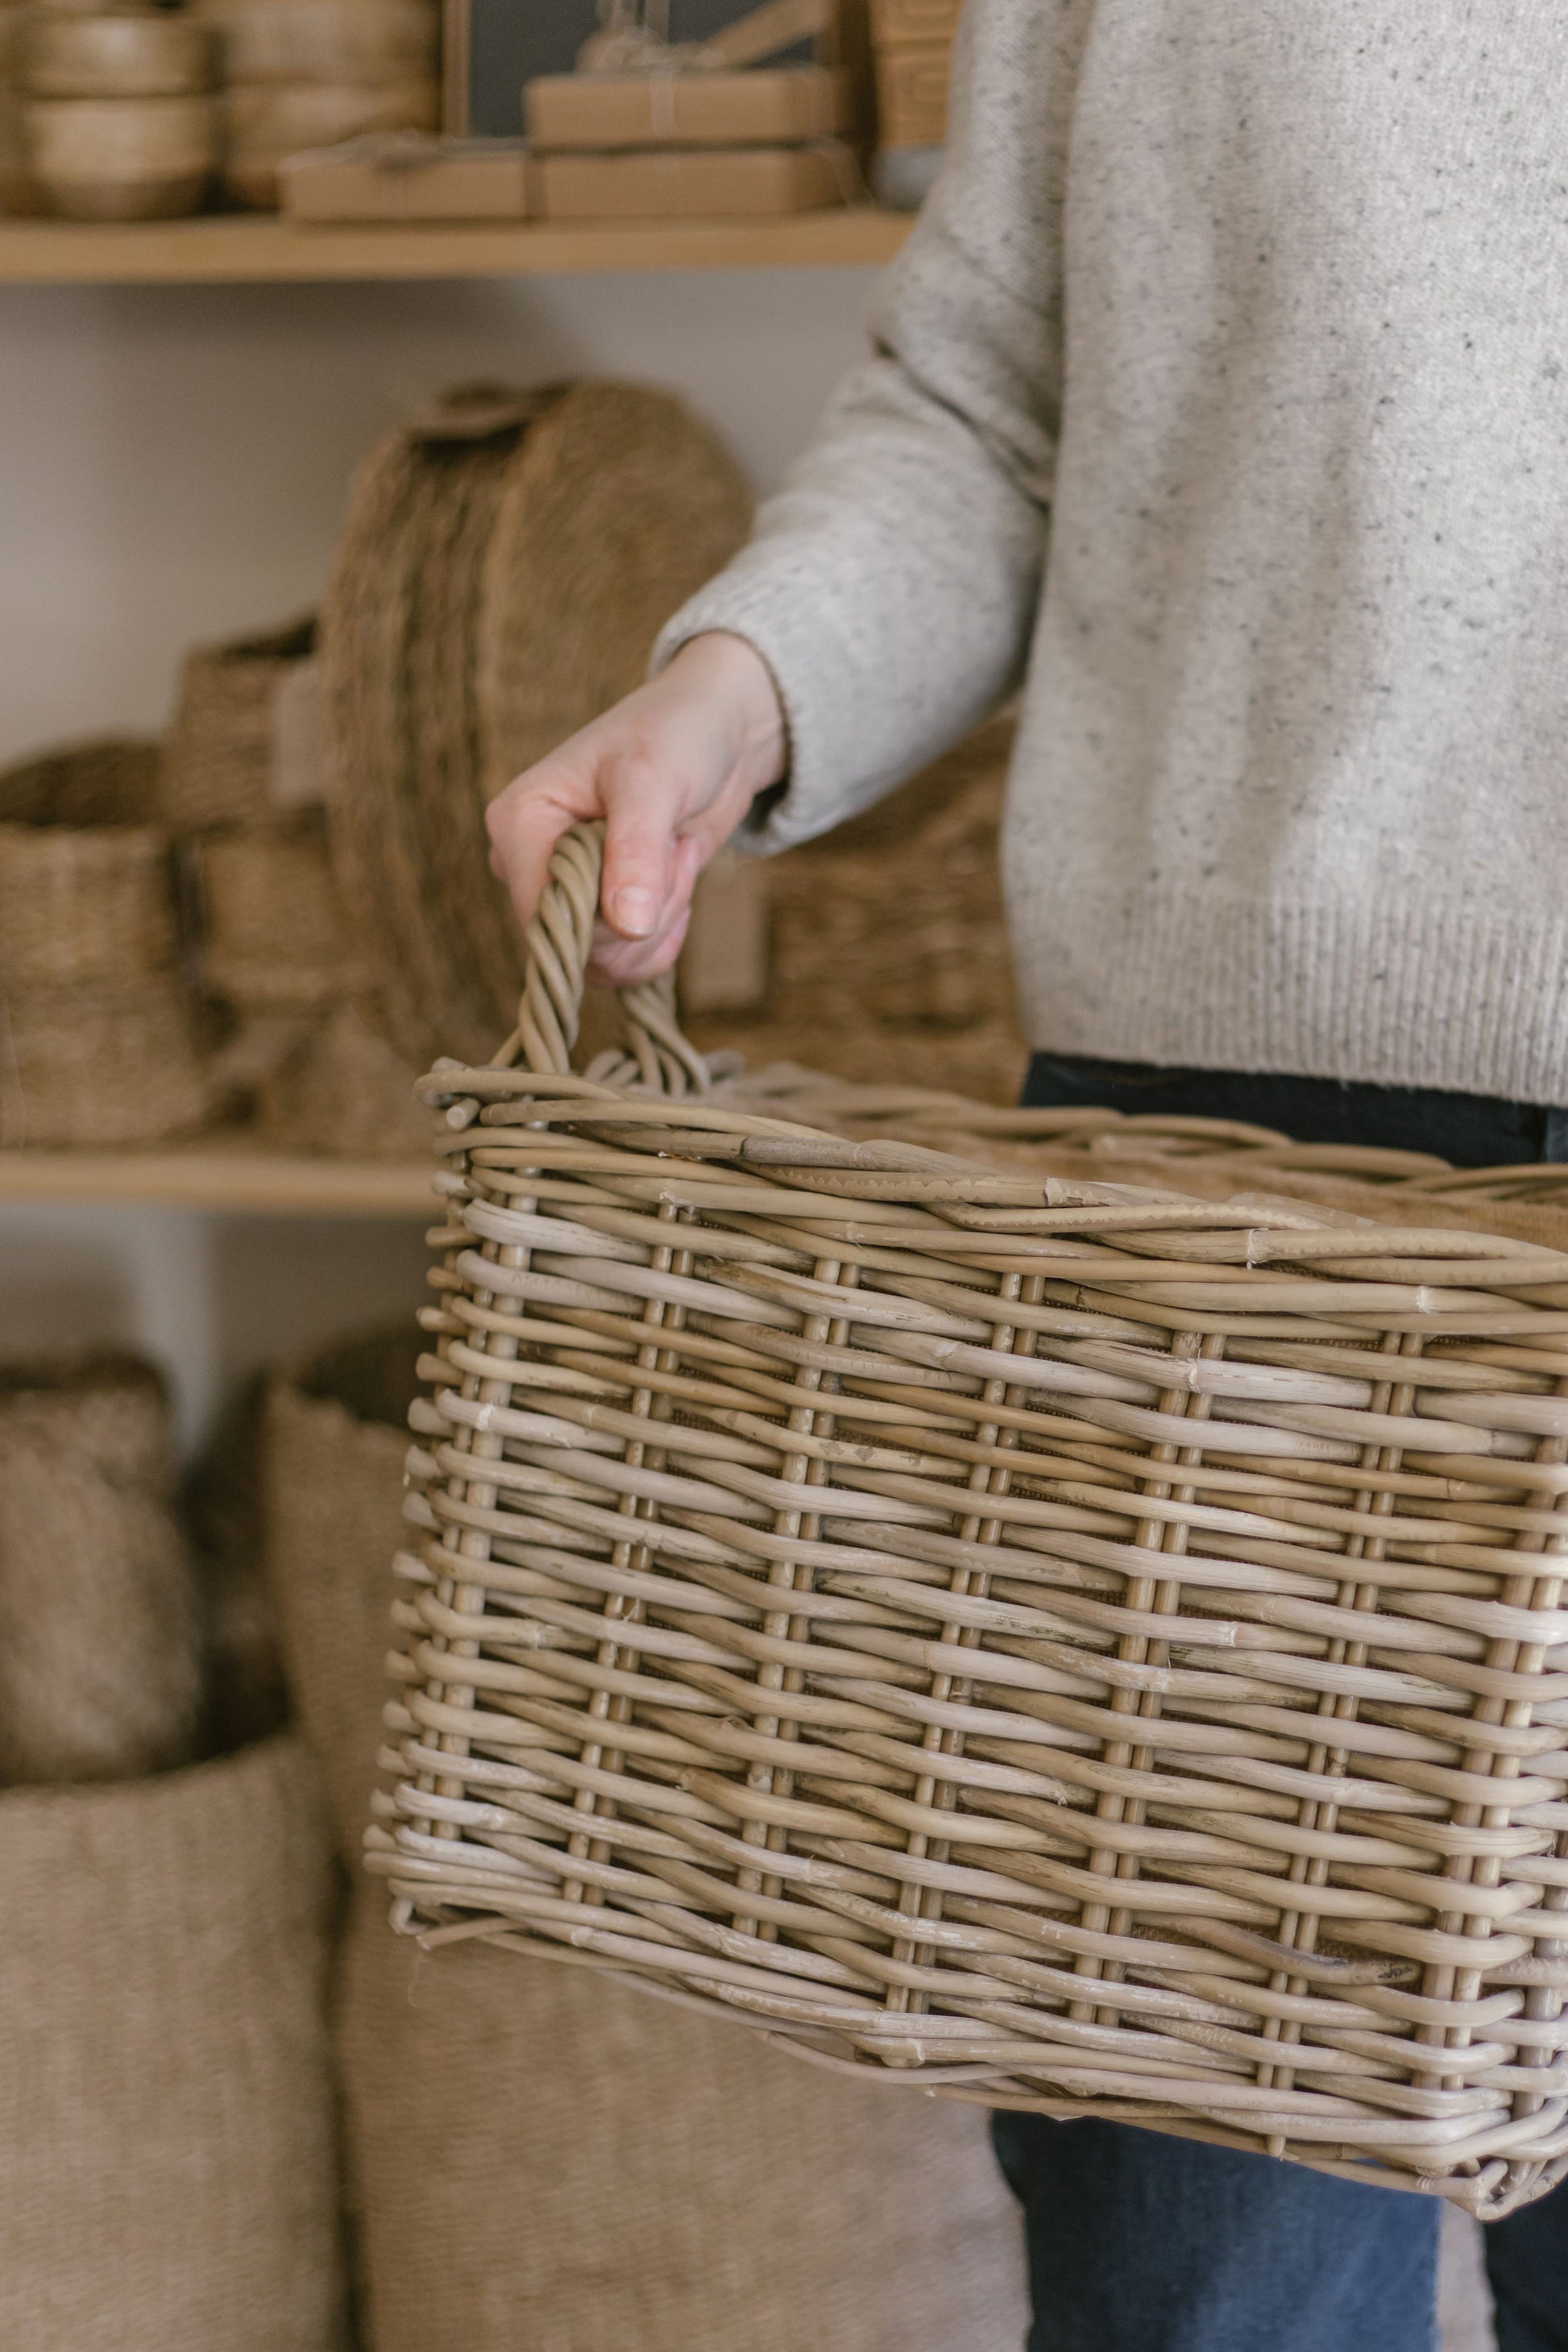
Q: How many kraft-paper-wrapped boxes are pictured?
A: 3